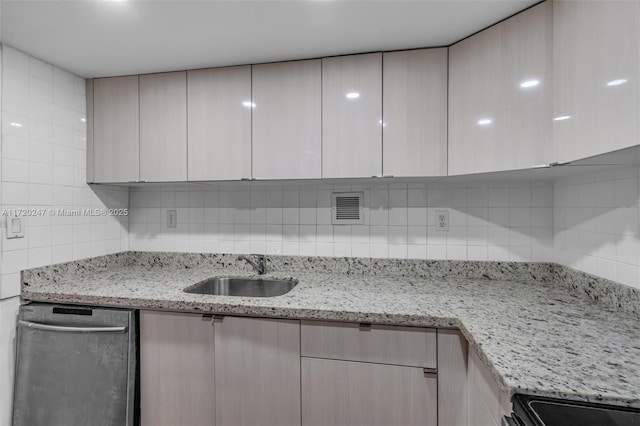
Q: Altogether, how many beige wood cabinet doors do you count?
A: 11